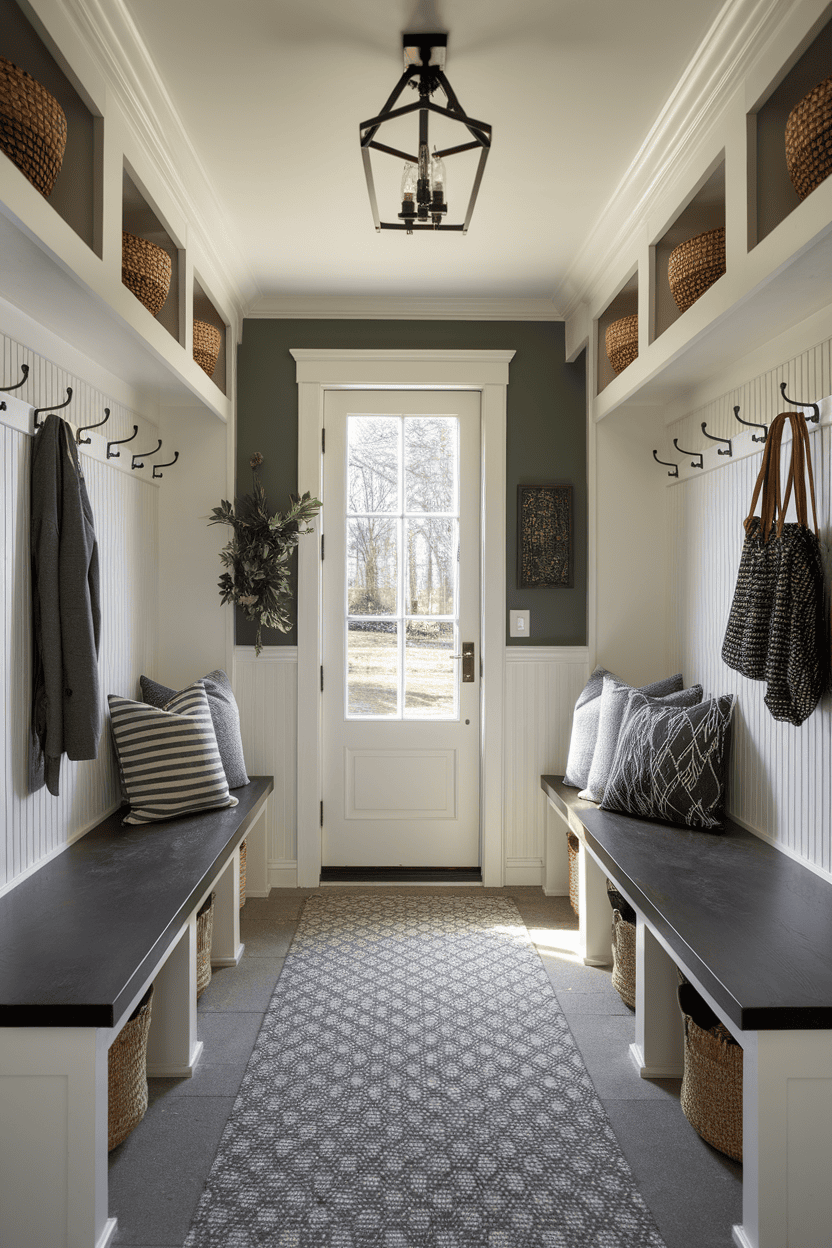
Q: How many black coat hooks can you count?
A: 11